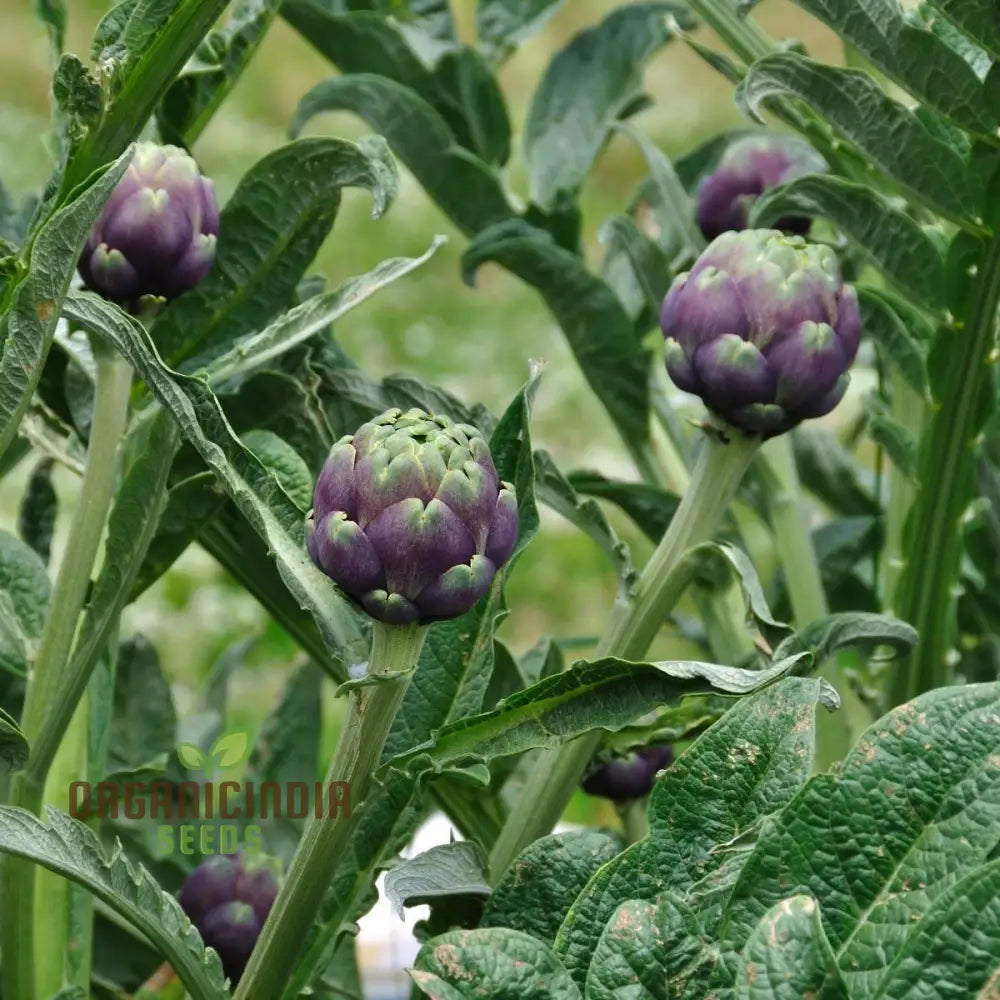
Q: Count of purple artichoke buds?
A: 6